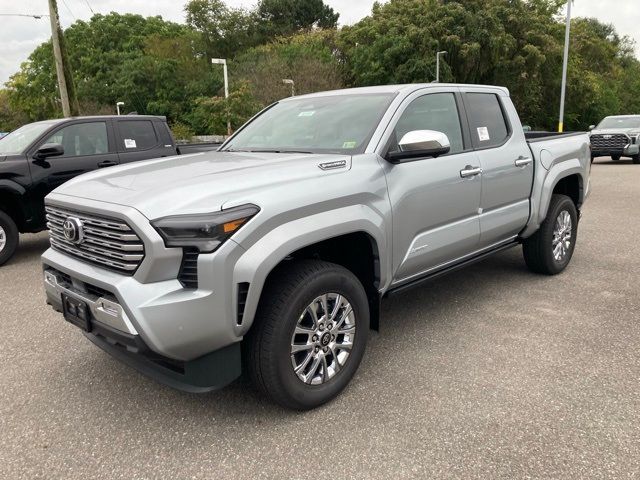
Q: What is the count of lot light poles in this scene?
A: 5